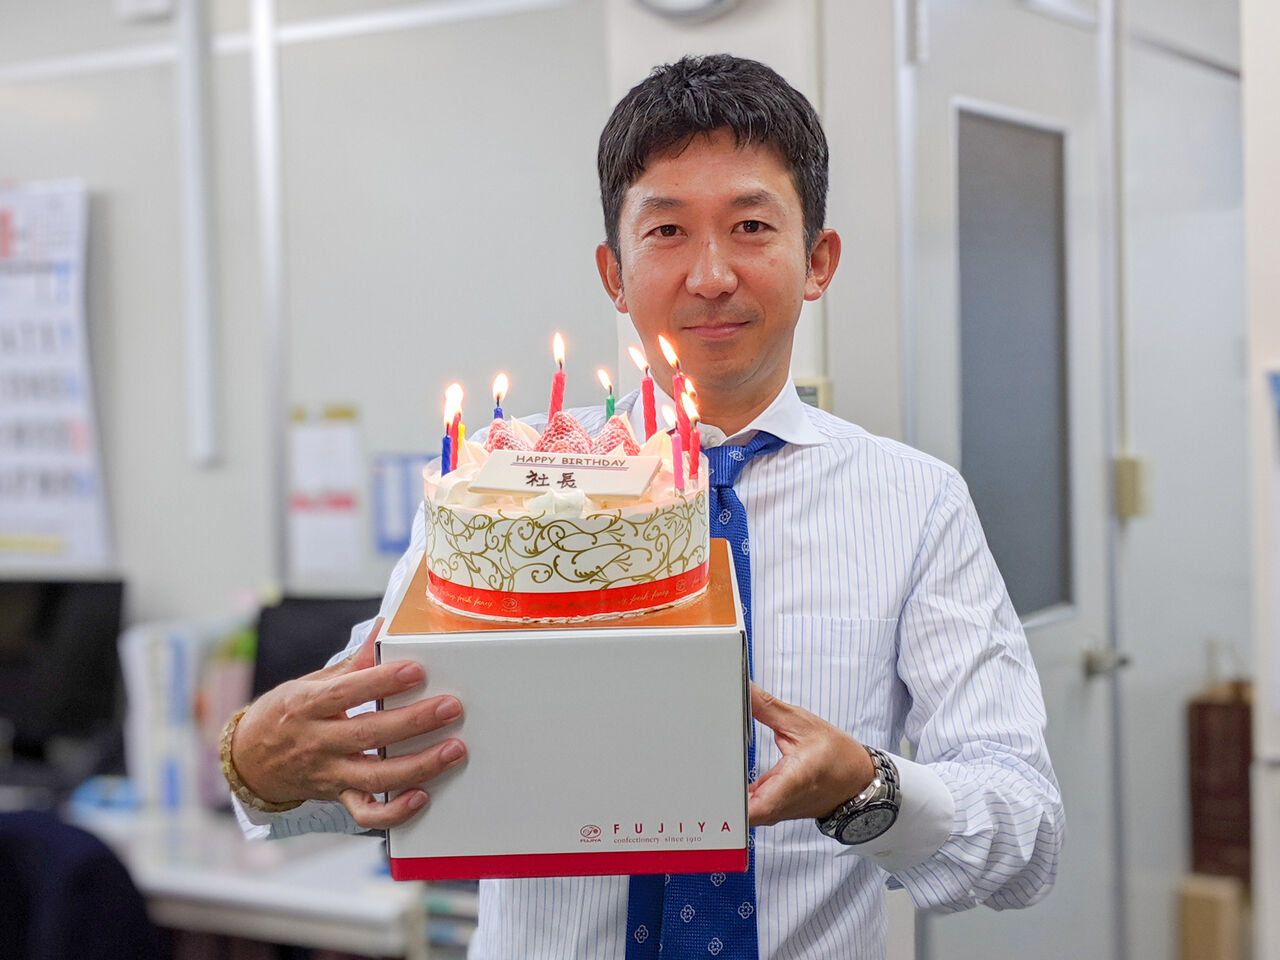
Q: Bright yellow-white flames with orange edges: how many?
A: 10